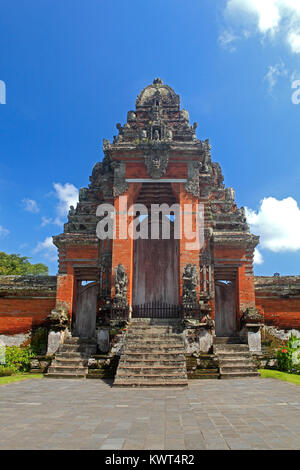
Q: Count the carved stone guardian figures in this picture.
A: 2